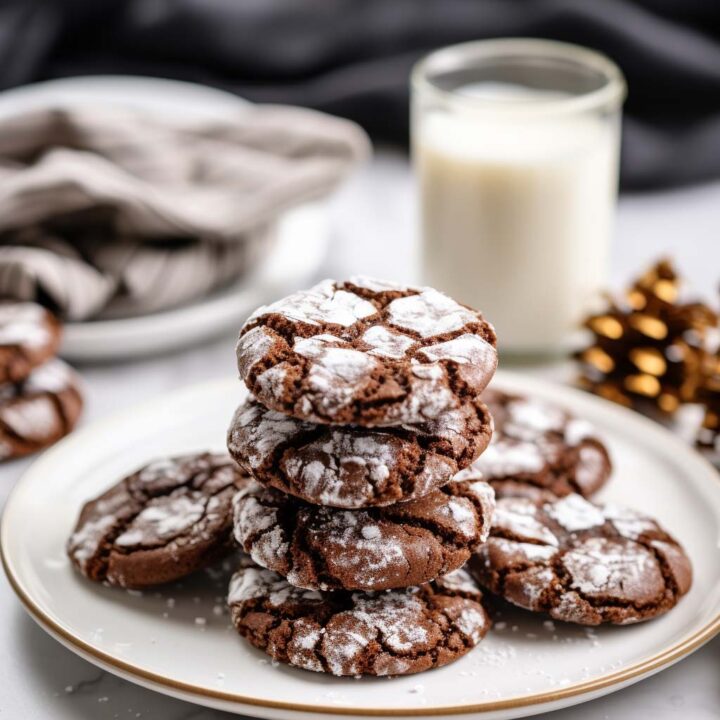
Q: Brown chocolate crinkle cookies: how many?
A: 9